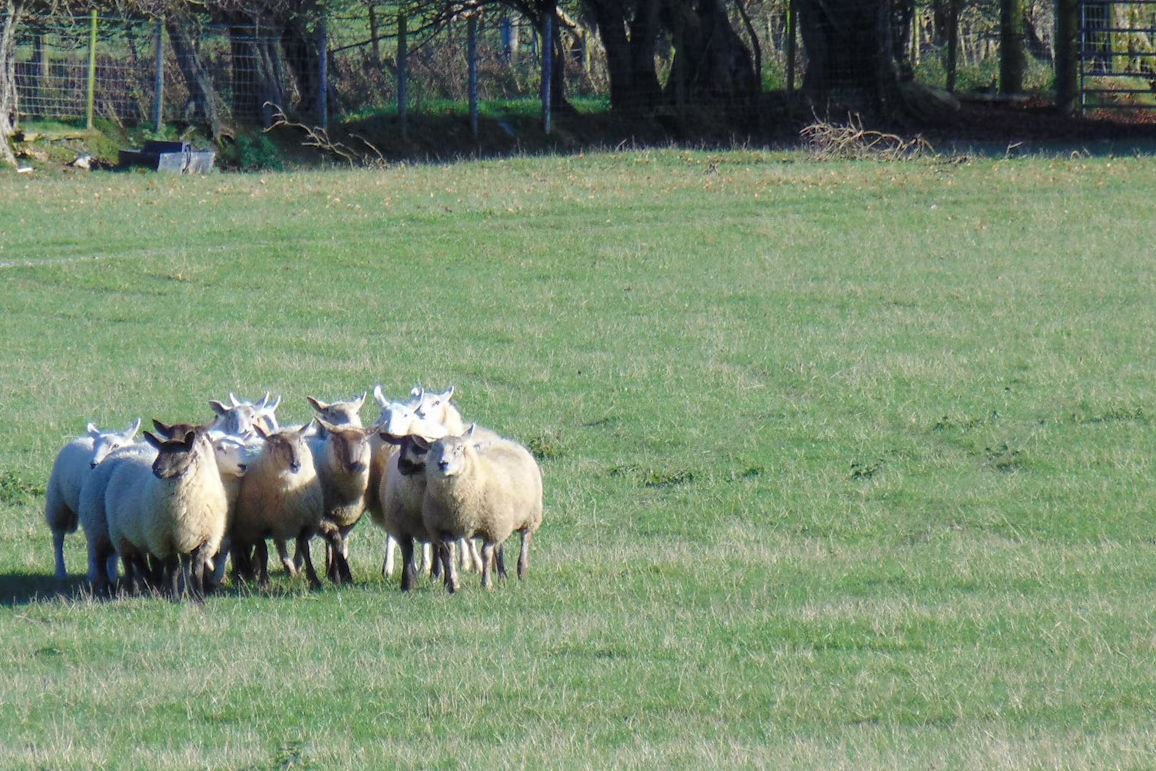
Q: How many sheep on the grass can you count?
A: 13